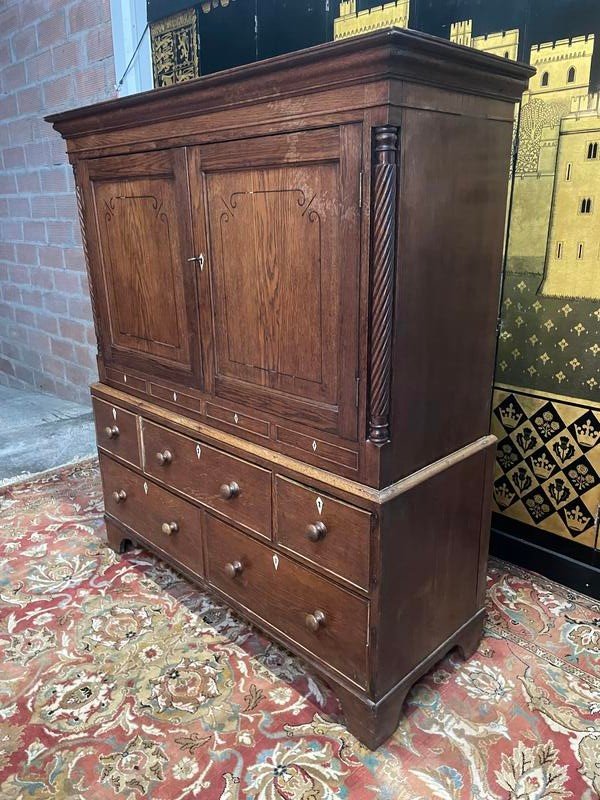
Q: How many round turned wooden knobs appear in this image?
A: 8